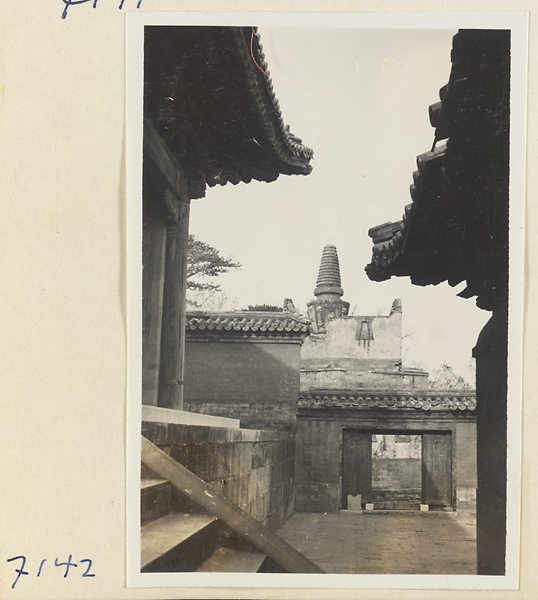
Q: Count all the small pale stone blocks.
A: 2